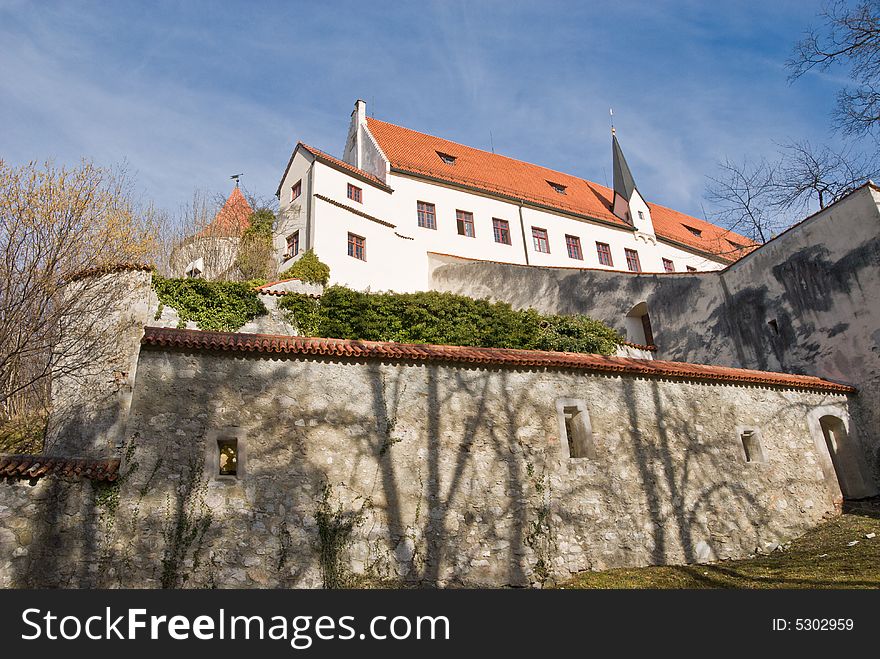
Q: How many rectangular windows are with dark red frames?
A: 13